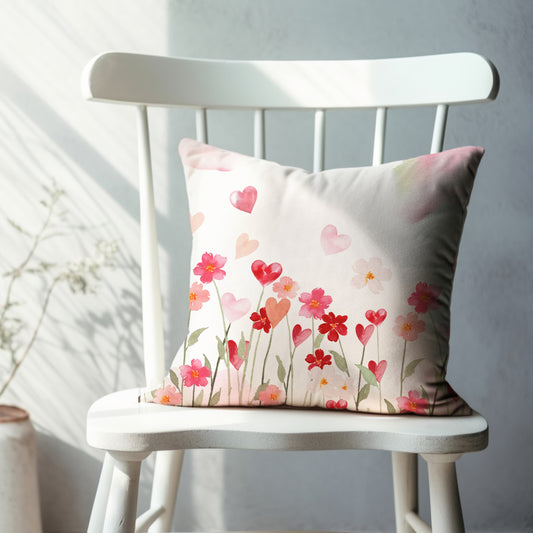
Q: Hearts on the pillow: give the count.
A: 13